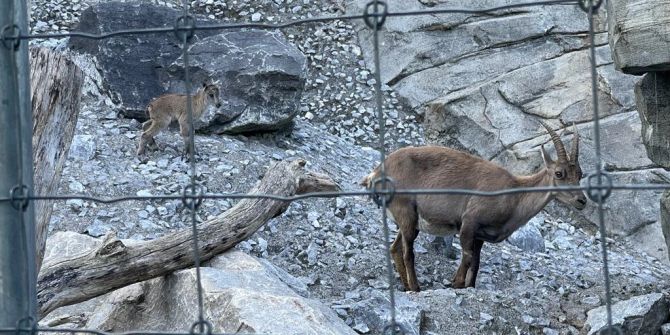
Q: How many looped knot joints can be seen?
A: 12